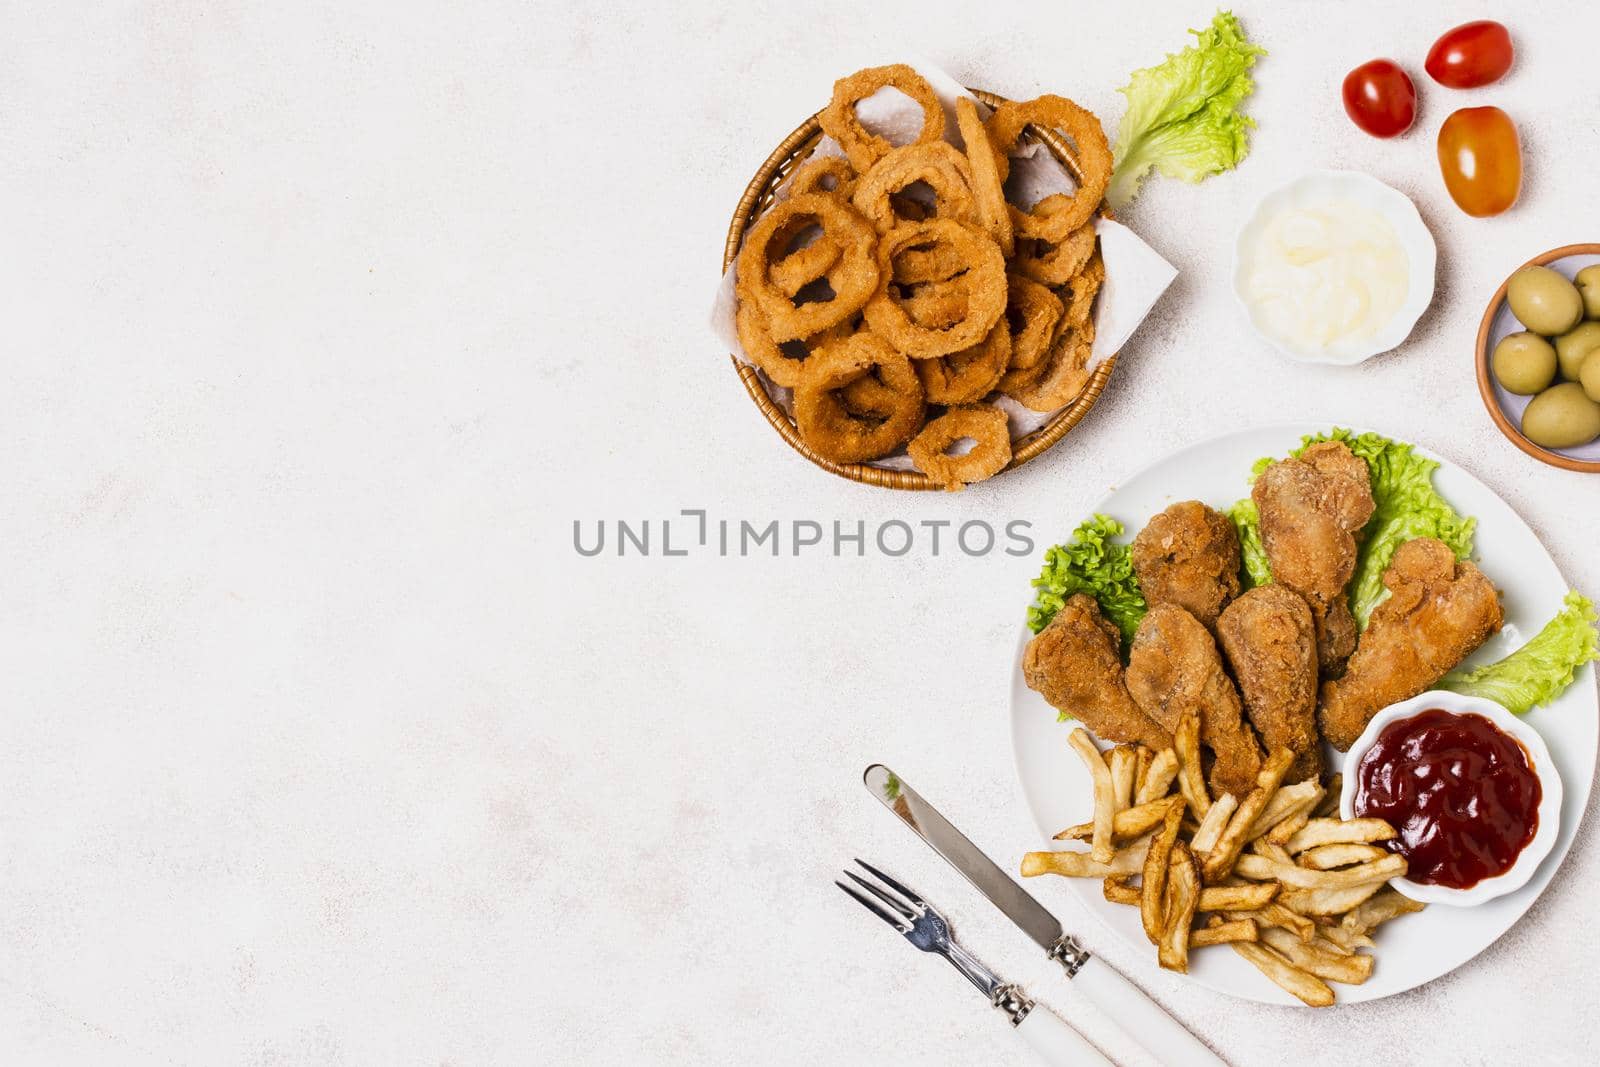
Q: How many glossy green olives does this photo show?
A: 6